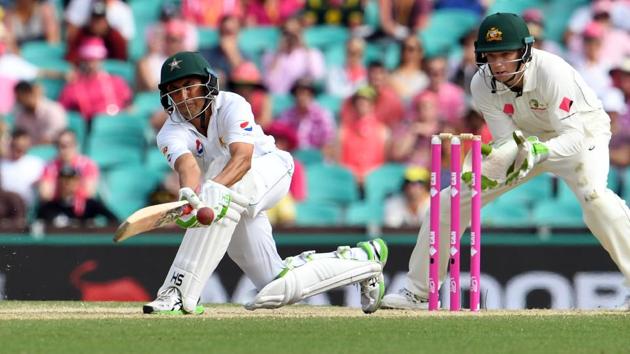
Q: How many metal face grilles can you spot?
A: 2